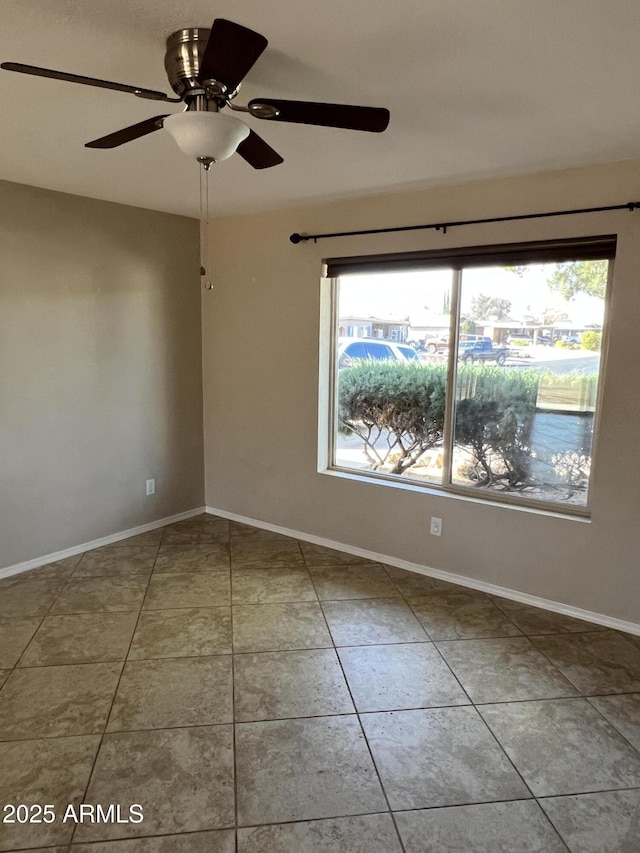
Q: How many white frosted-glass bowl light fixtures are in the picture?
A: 1